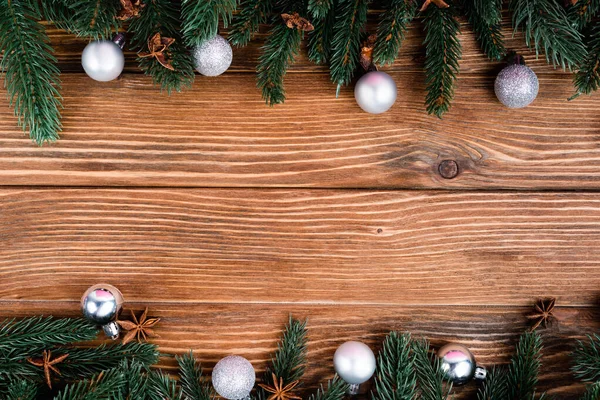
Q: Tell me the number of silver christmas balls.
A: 8